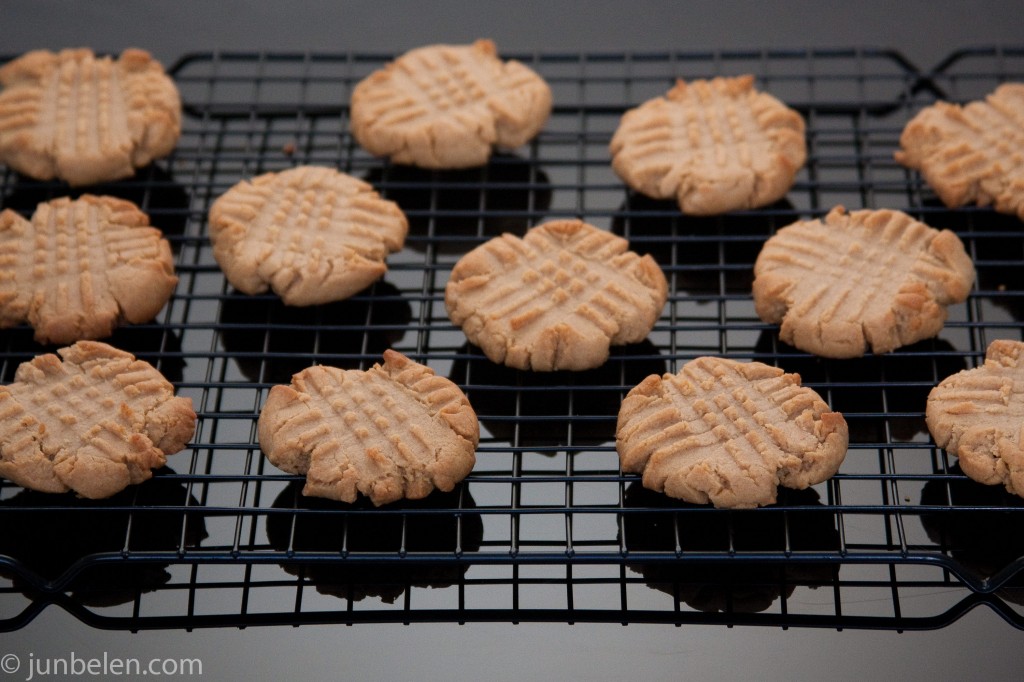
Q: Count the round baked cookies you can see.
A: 12